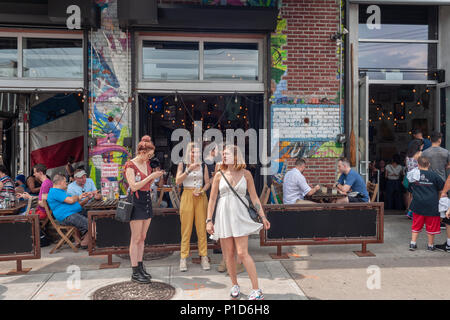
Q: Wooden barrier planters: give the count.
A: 3